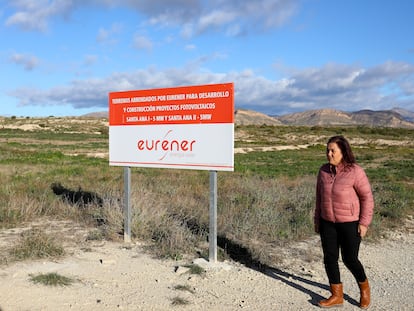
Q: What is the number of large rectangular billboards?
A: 1